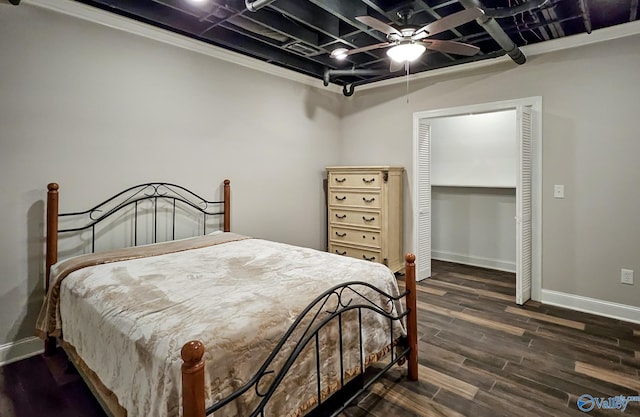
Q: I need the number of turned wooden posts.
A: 4